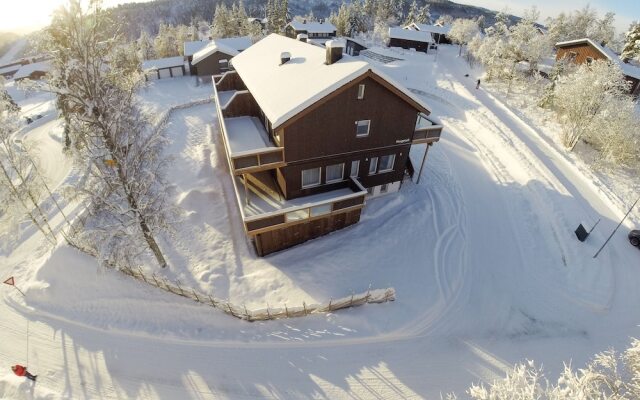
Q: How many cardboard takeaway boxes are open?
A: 0